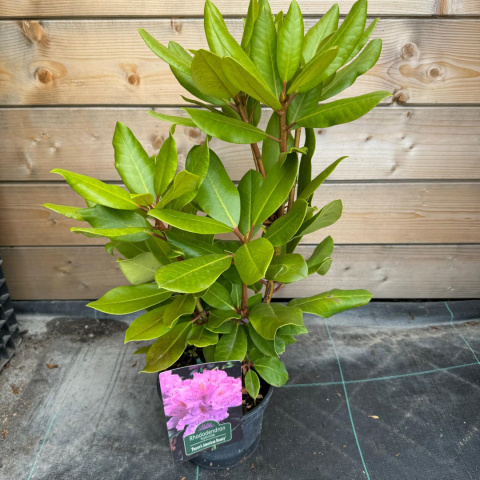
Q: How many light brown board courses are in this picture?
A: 5